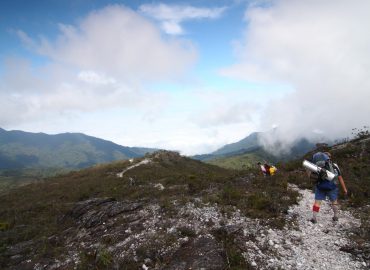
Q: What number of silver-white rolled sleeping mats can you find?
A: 1